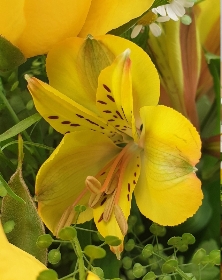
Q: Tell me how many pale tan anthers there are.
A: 6